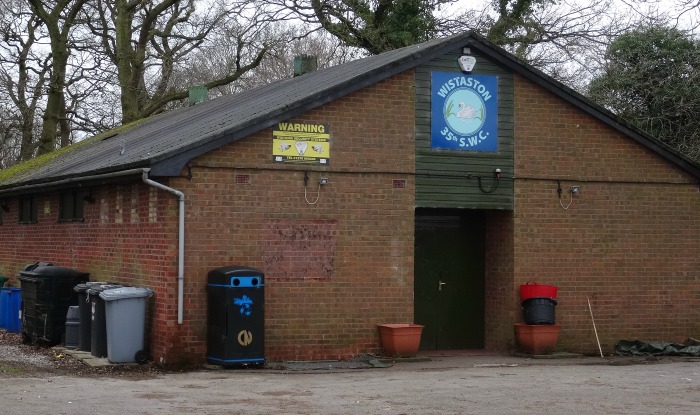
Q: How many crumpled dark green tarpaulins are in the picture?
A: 1